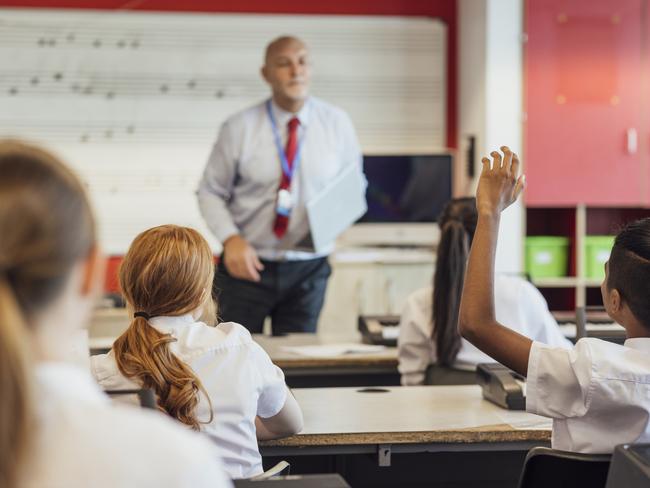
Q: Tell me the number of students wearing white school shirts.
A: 4